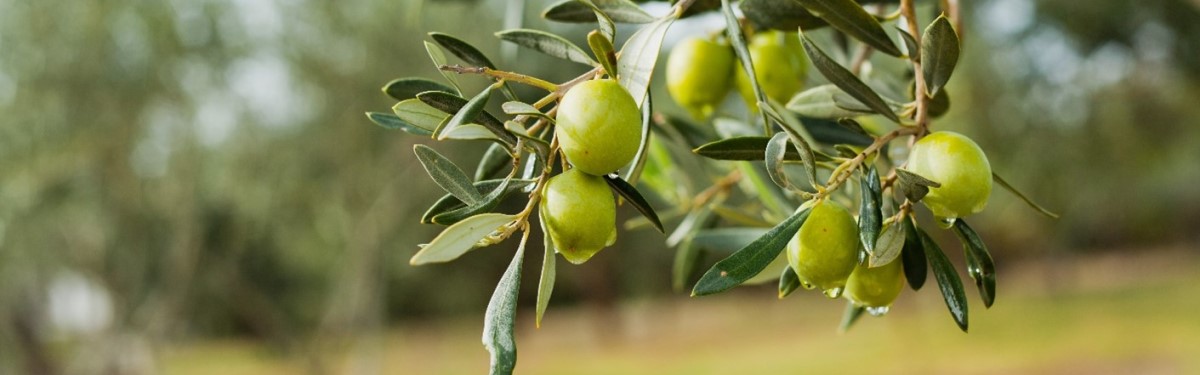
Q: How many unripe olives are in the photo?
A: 7